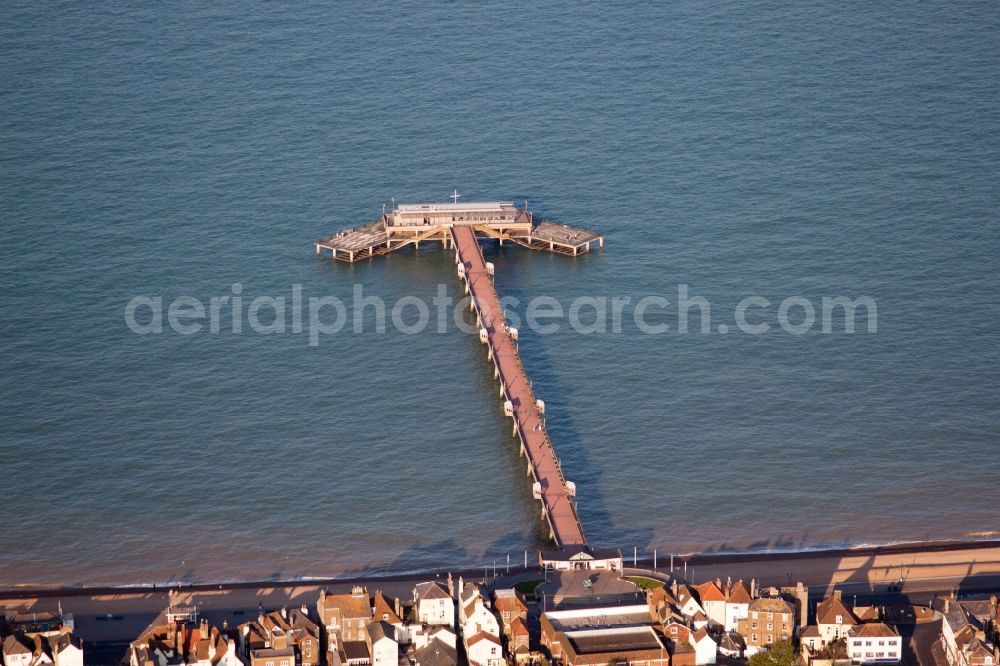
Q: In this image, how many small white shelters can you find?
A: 8